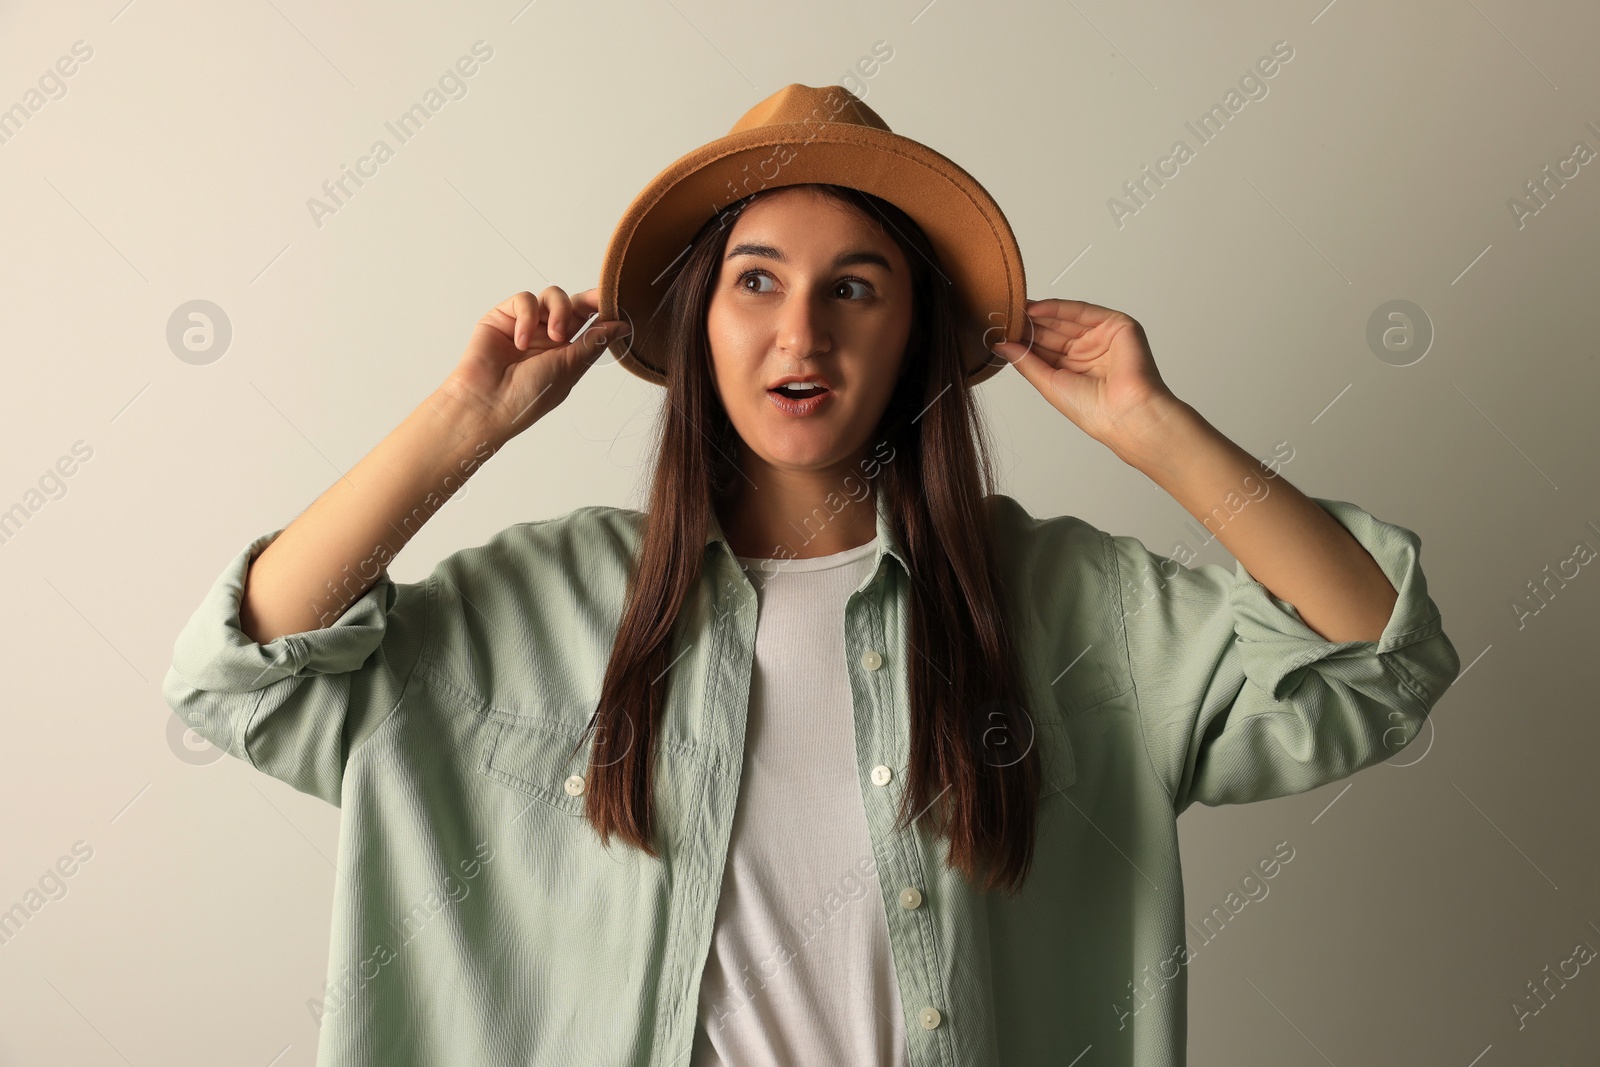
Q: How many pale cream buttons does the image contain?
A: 5